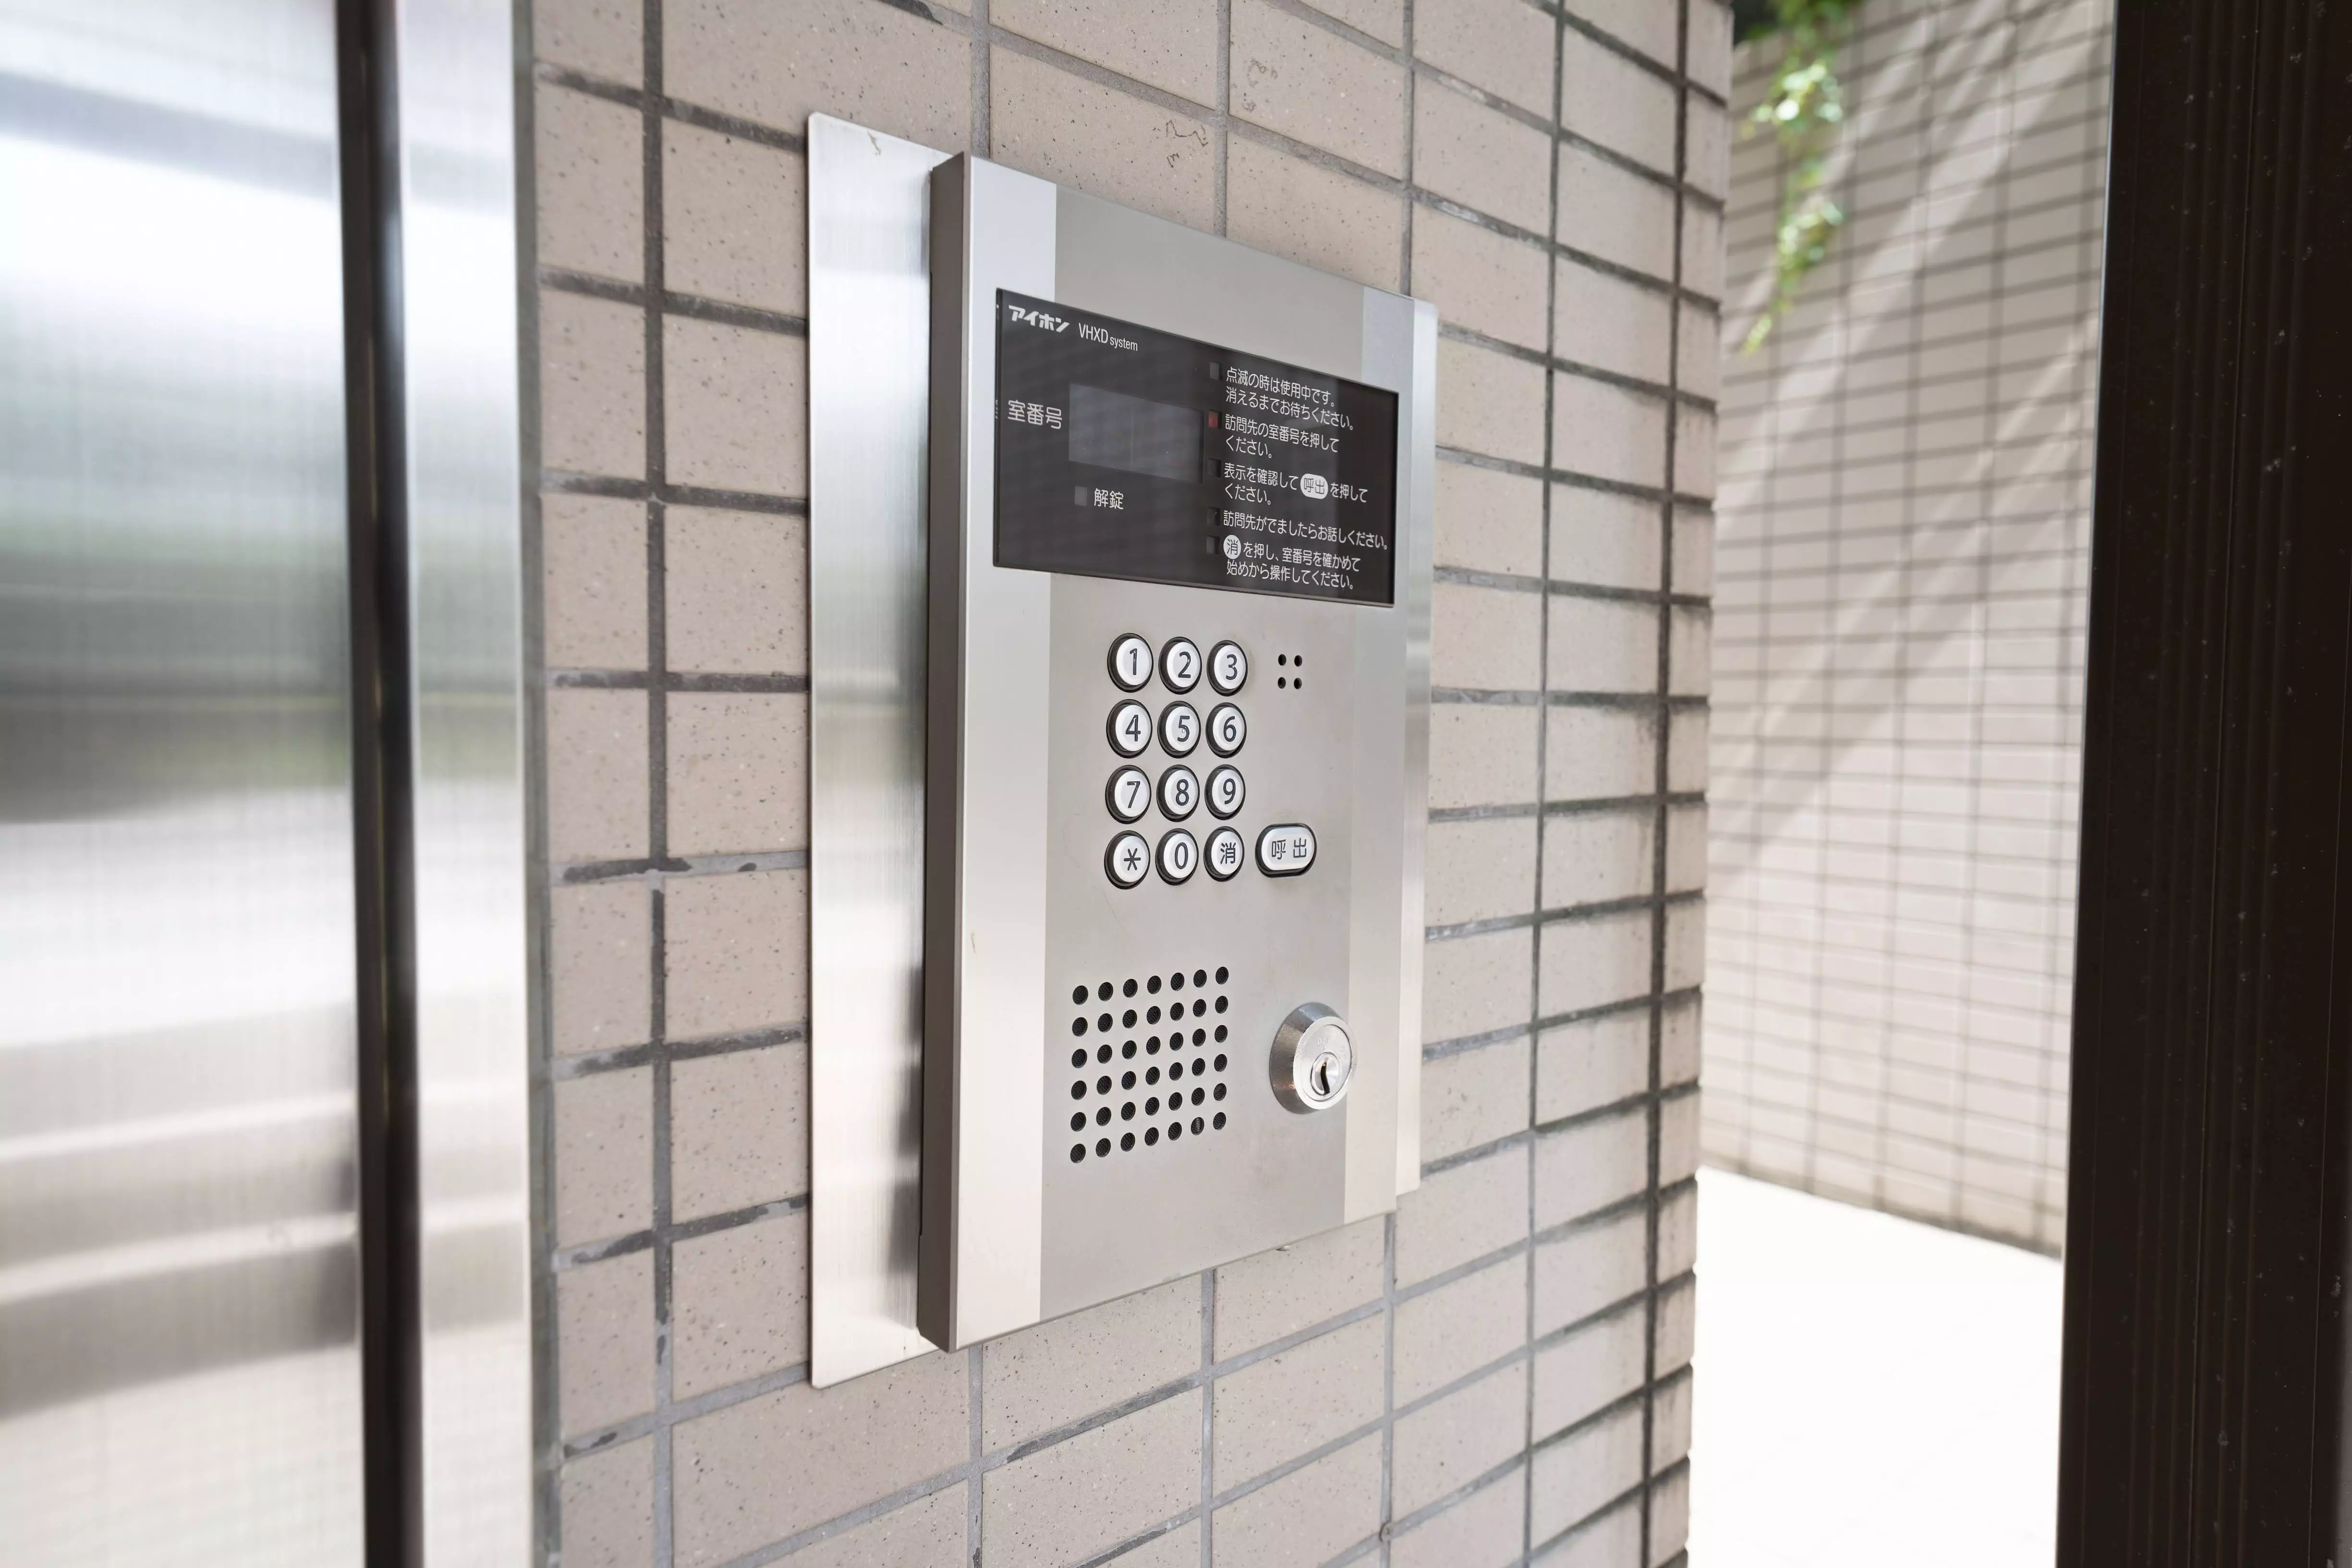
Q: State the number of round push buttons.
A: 12